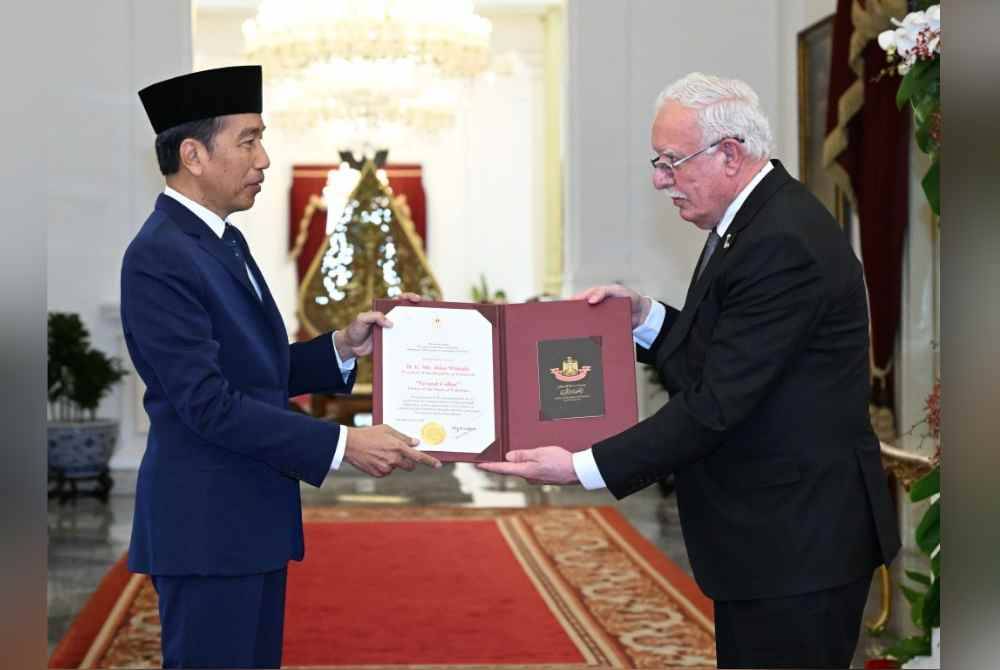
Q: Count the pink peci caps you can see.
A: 0